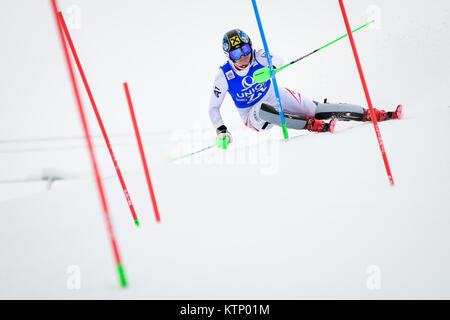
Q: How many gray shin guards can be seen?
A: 2